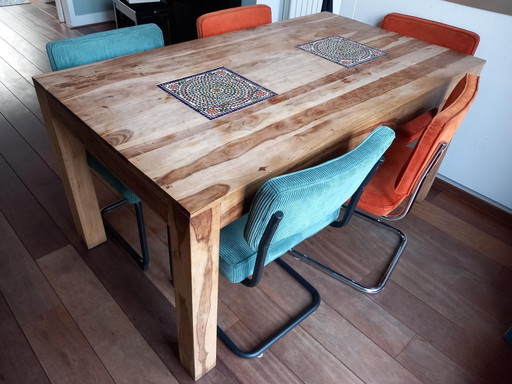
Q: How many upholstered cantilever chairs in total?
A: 5